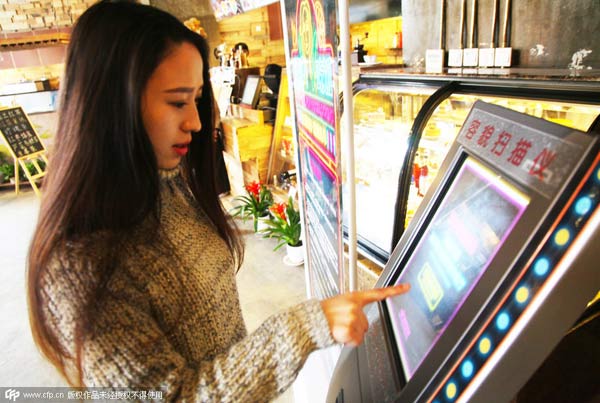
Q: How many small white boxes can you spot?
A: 5